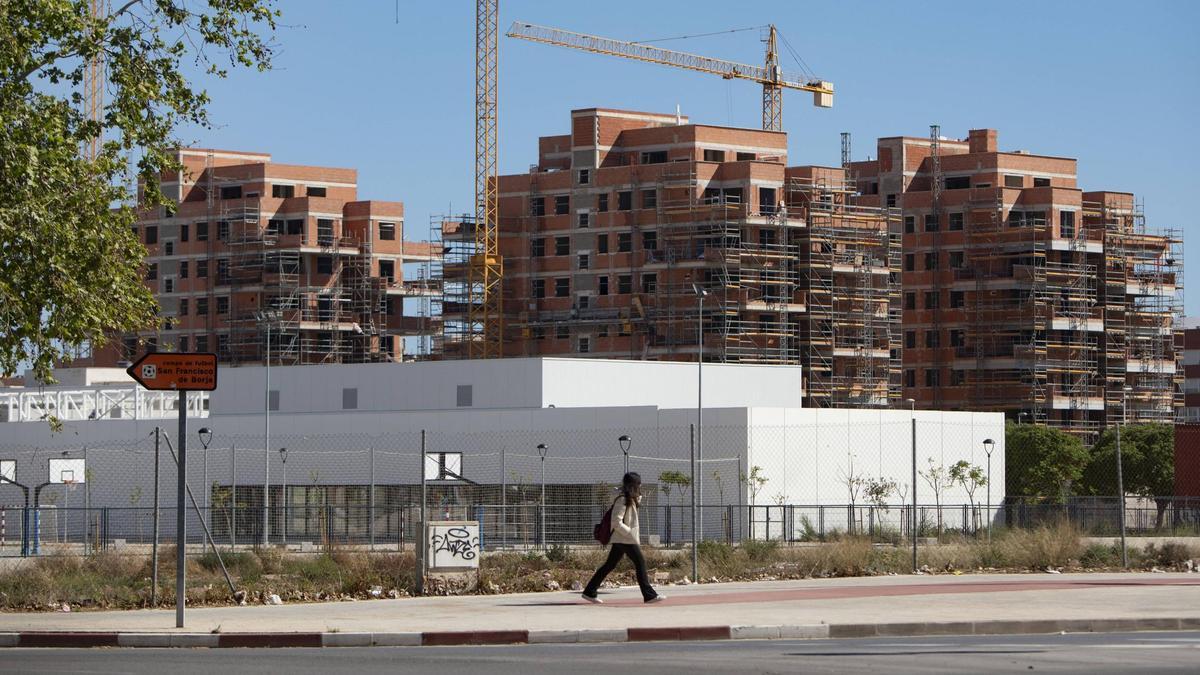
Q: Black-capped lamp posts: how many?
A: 5